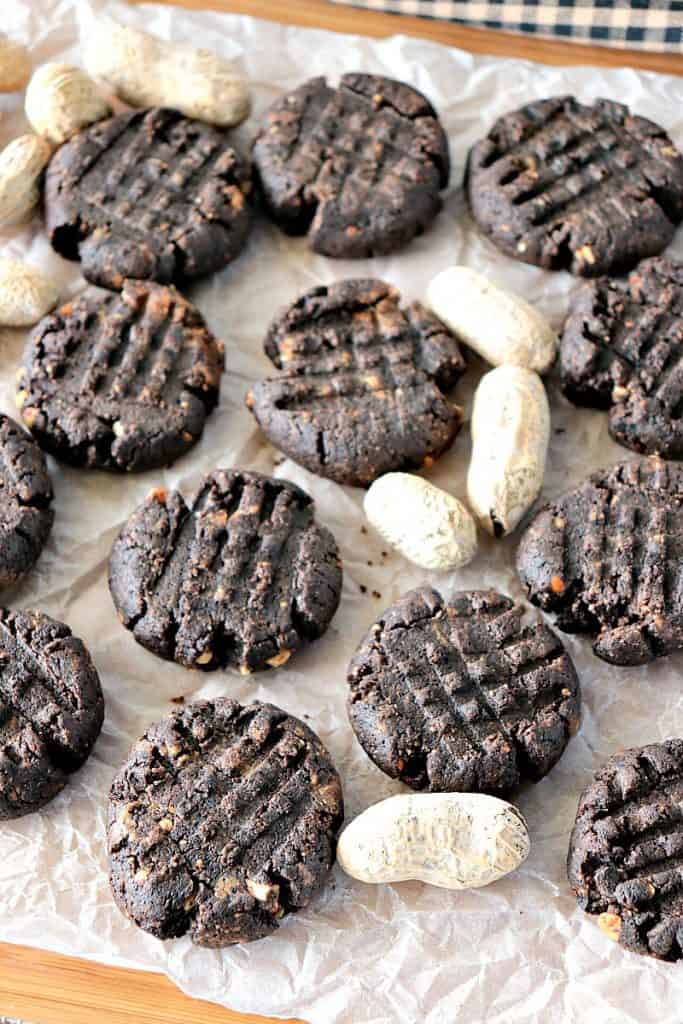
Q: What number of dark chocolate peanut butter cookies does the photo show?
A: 13